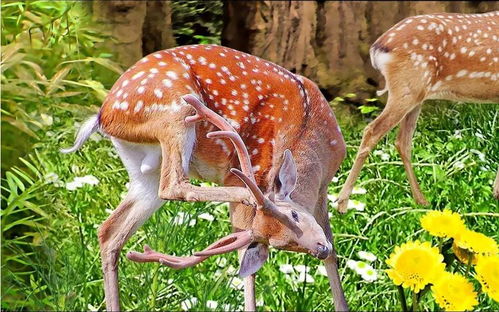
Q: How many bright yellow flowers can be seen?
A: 5